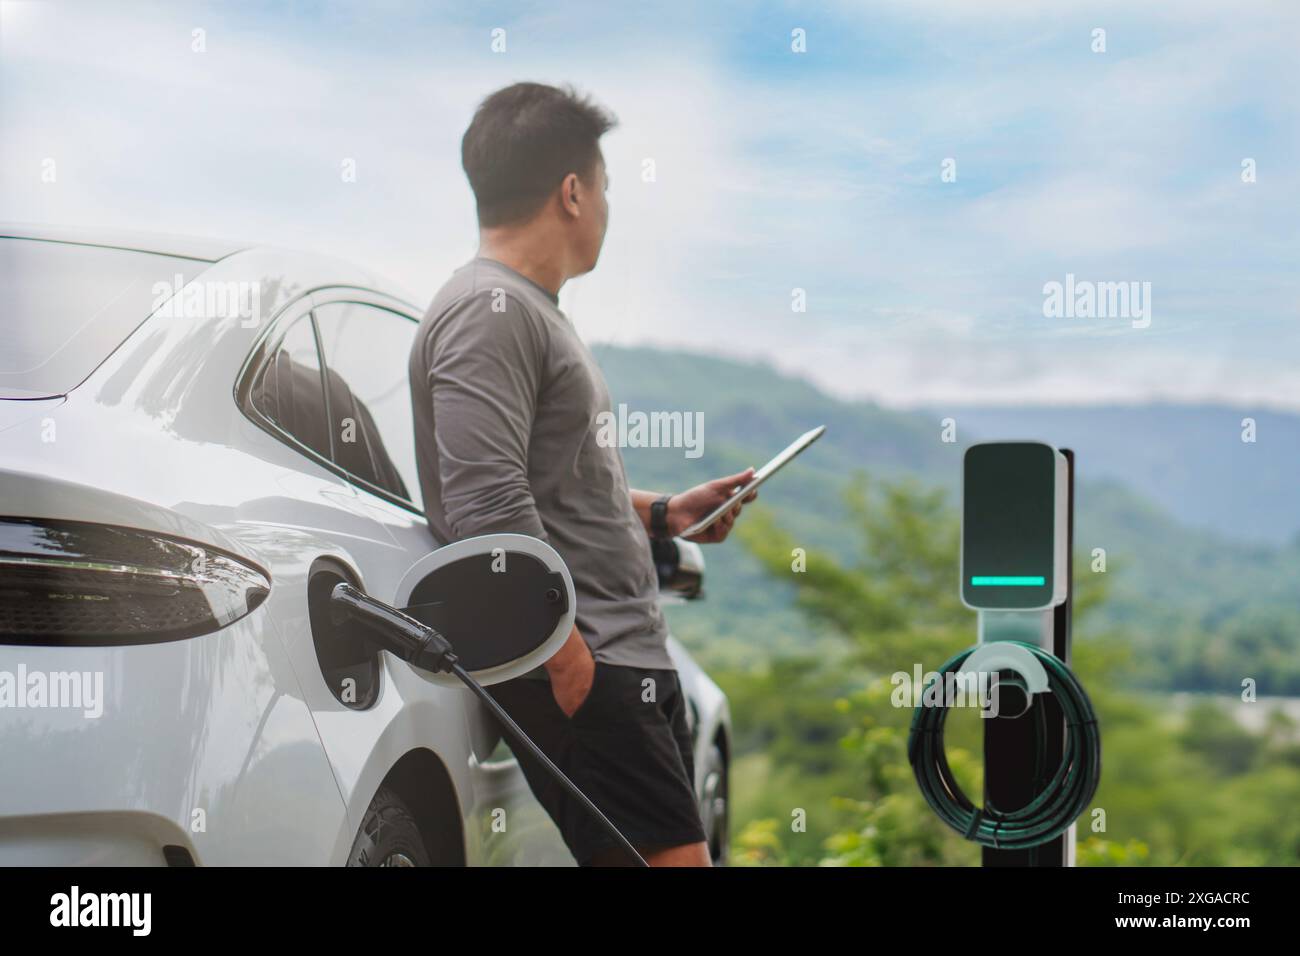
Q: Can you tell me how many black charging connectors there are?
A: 1